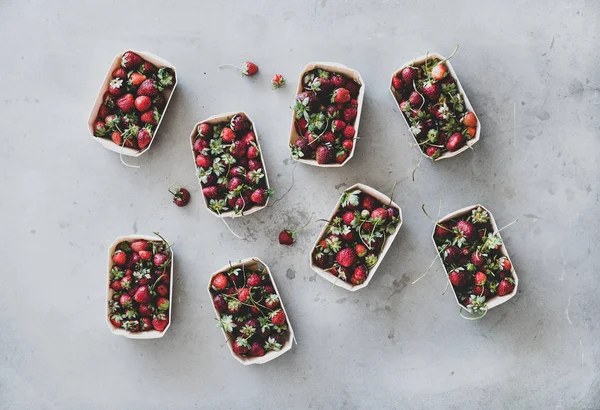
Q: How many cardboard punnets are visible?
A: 8